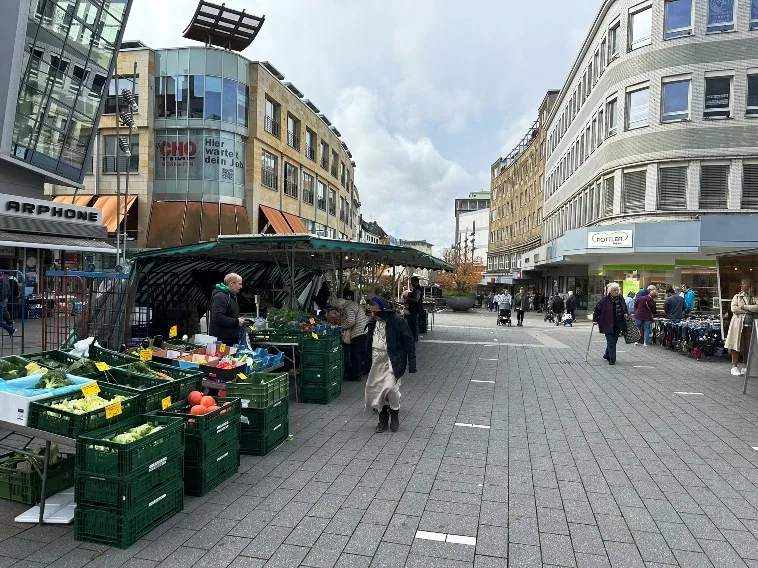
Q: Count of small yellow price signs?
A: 11